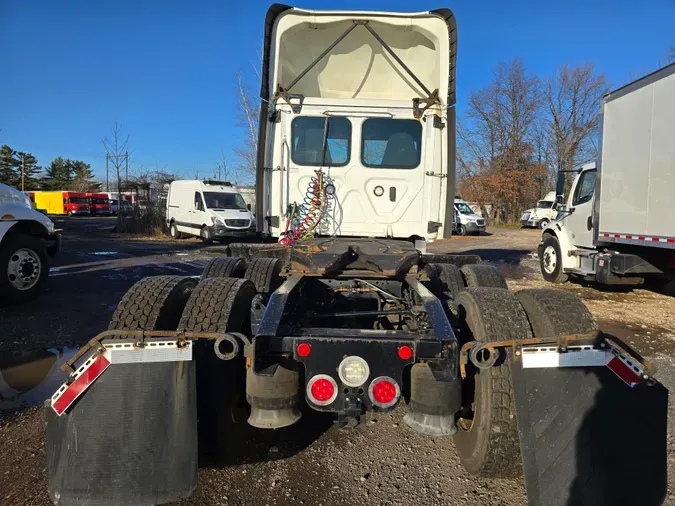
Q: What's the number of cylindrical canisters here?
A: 2